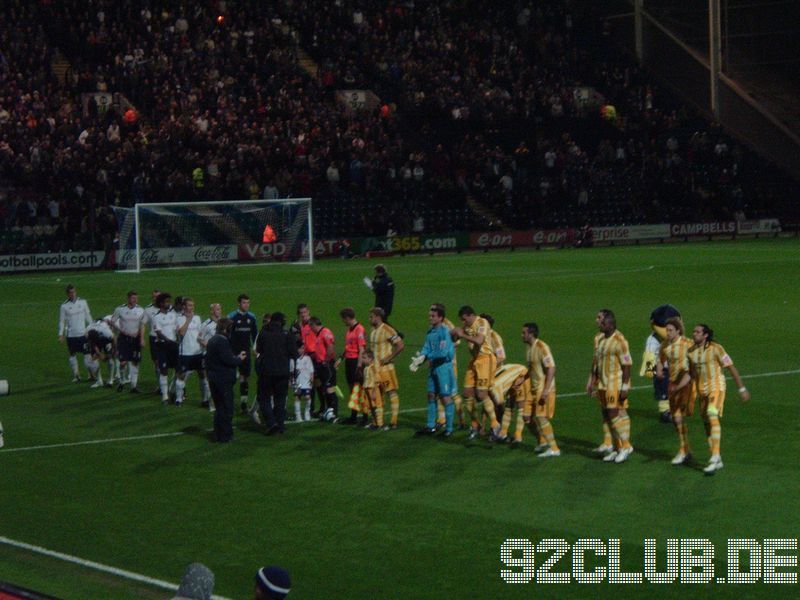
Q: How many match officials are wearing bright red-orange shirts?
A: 3